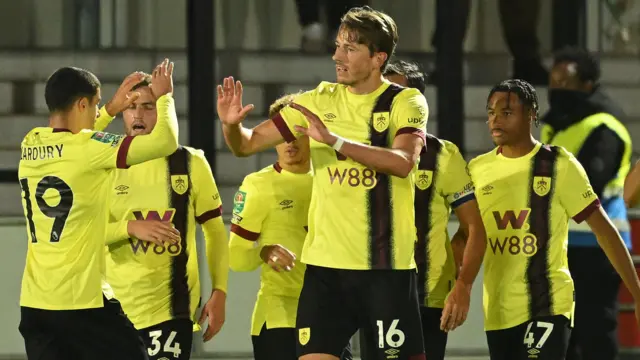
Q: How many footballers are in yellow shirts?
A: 6